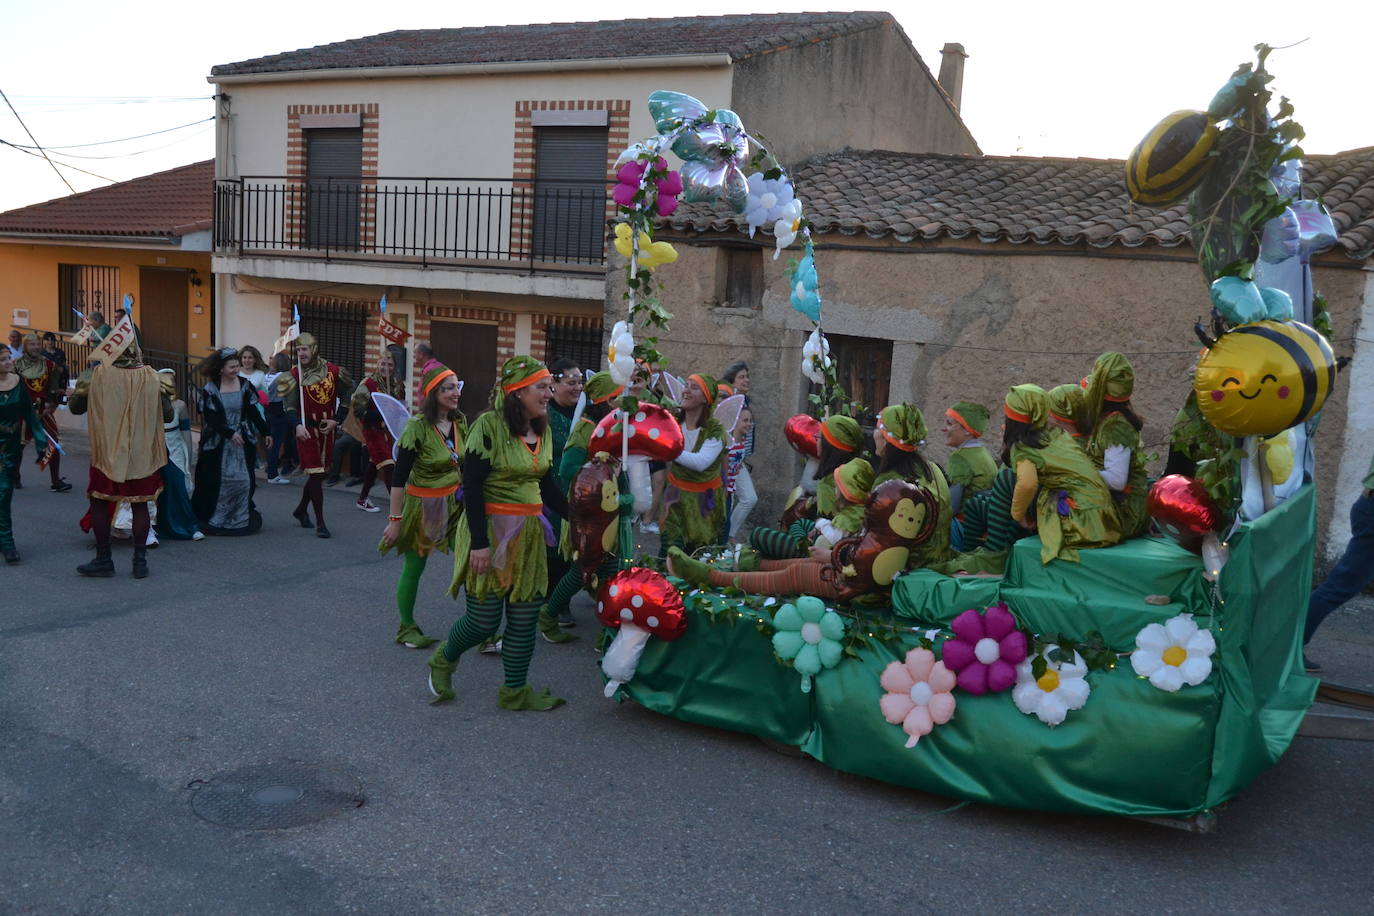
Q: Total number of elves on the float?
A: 7